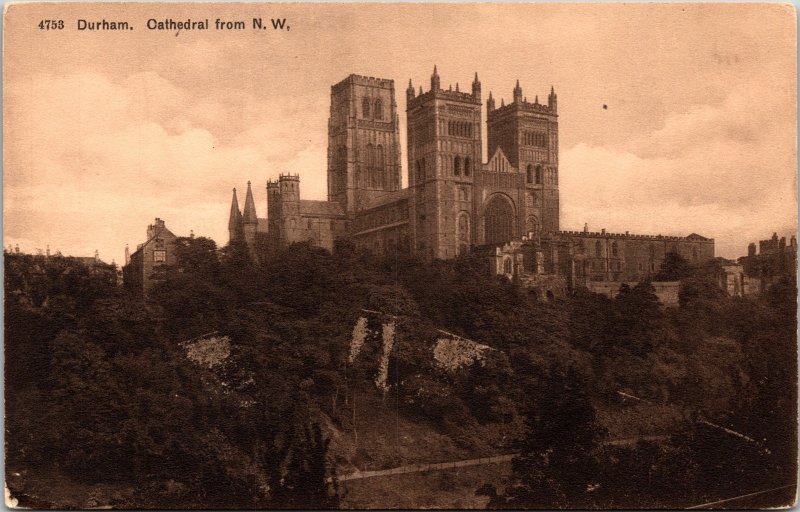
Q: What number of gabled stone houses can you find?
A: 1